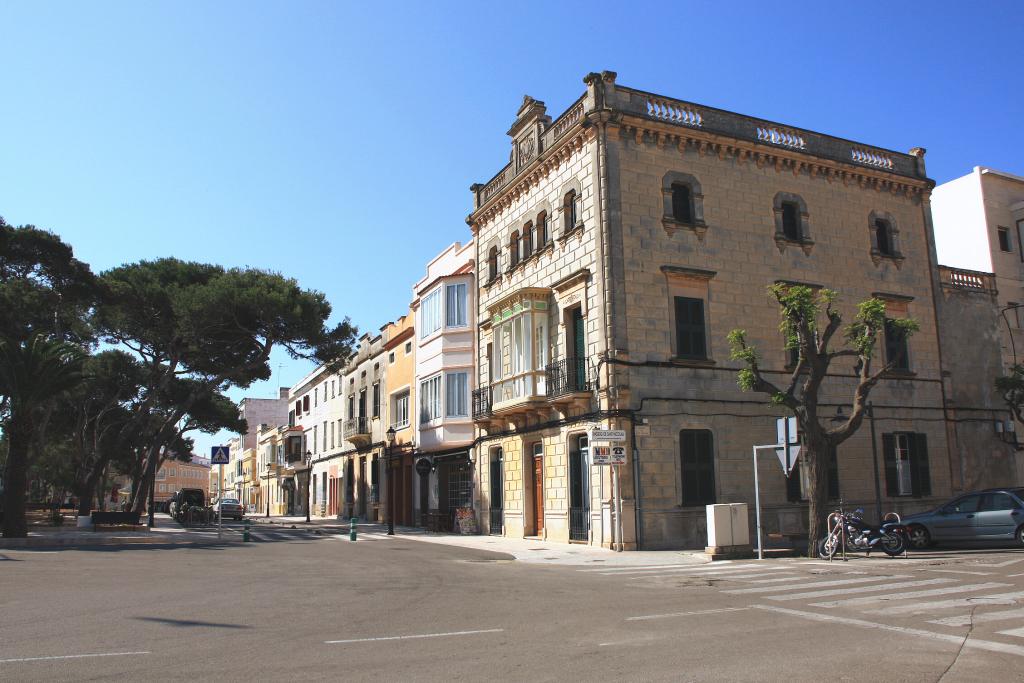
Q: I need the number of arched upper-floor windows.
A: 8